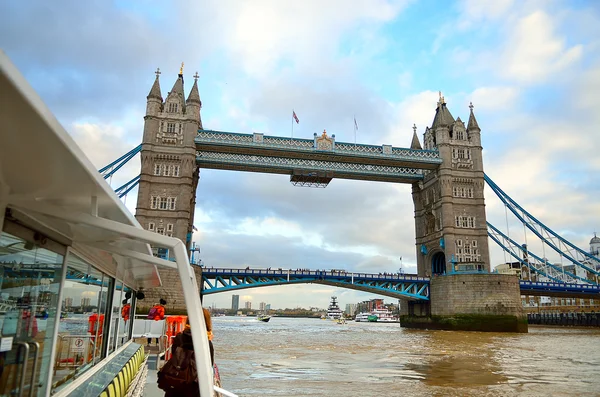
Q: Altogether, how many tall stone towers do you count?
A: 2